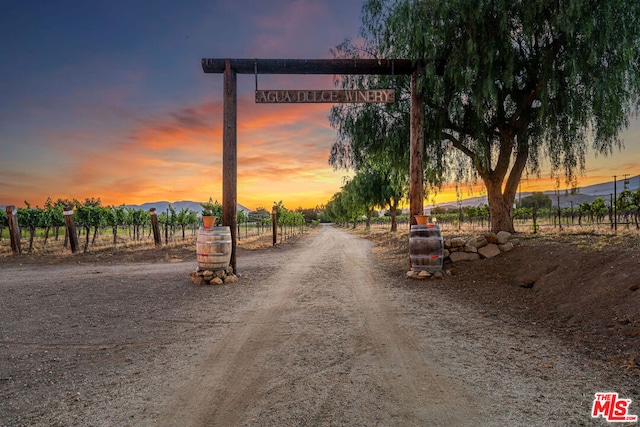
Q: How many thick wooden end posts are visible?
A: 4